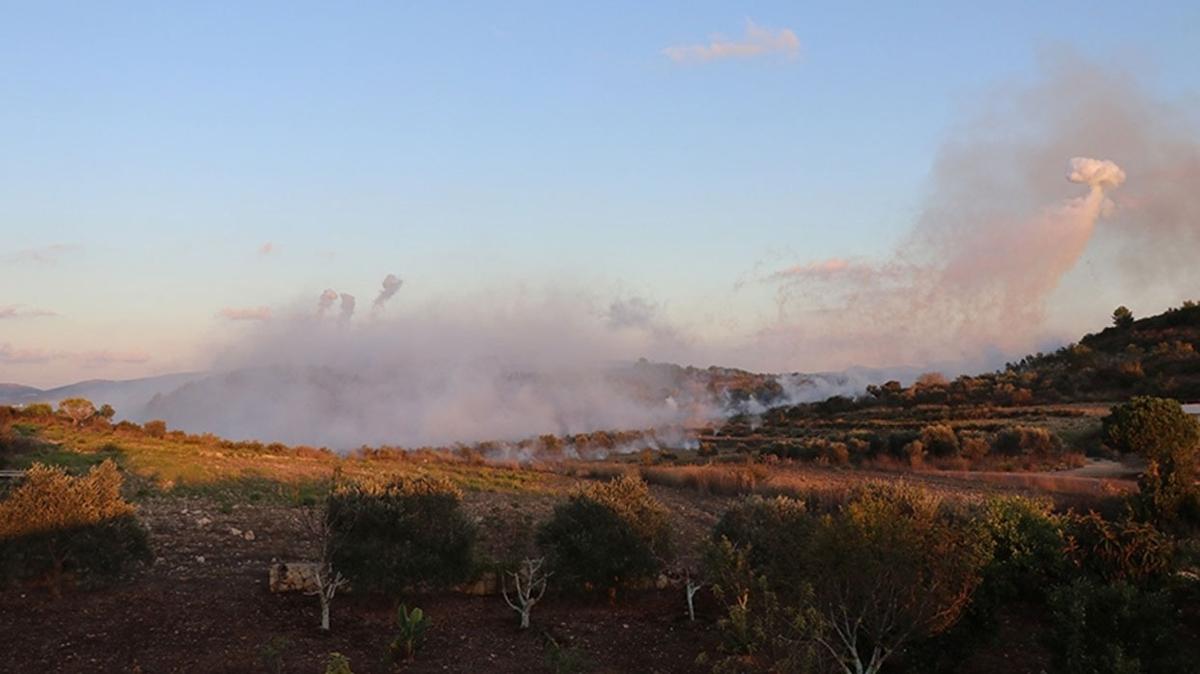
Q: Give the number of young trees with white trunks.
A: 3